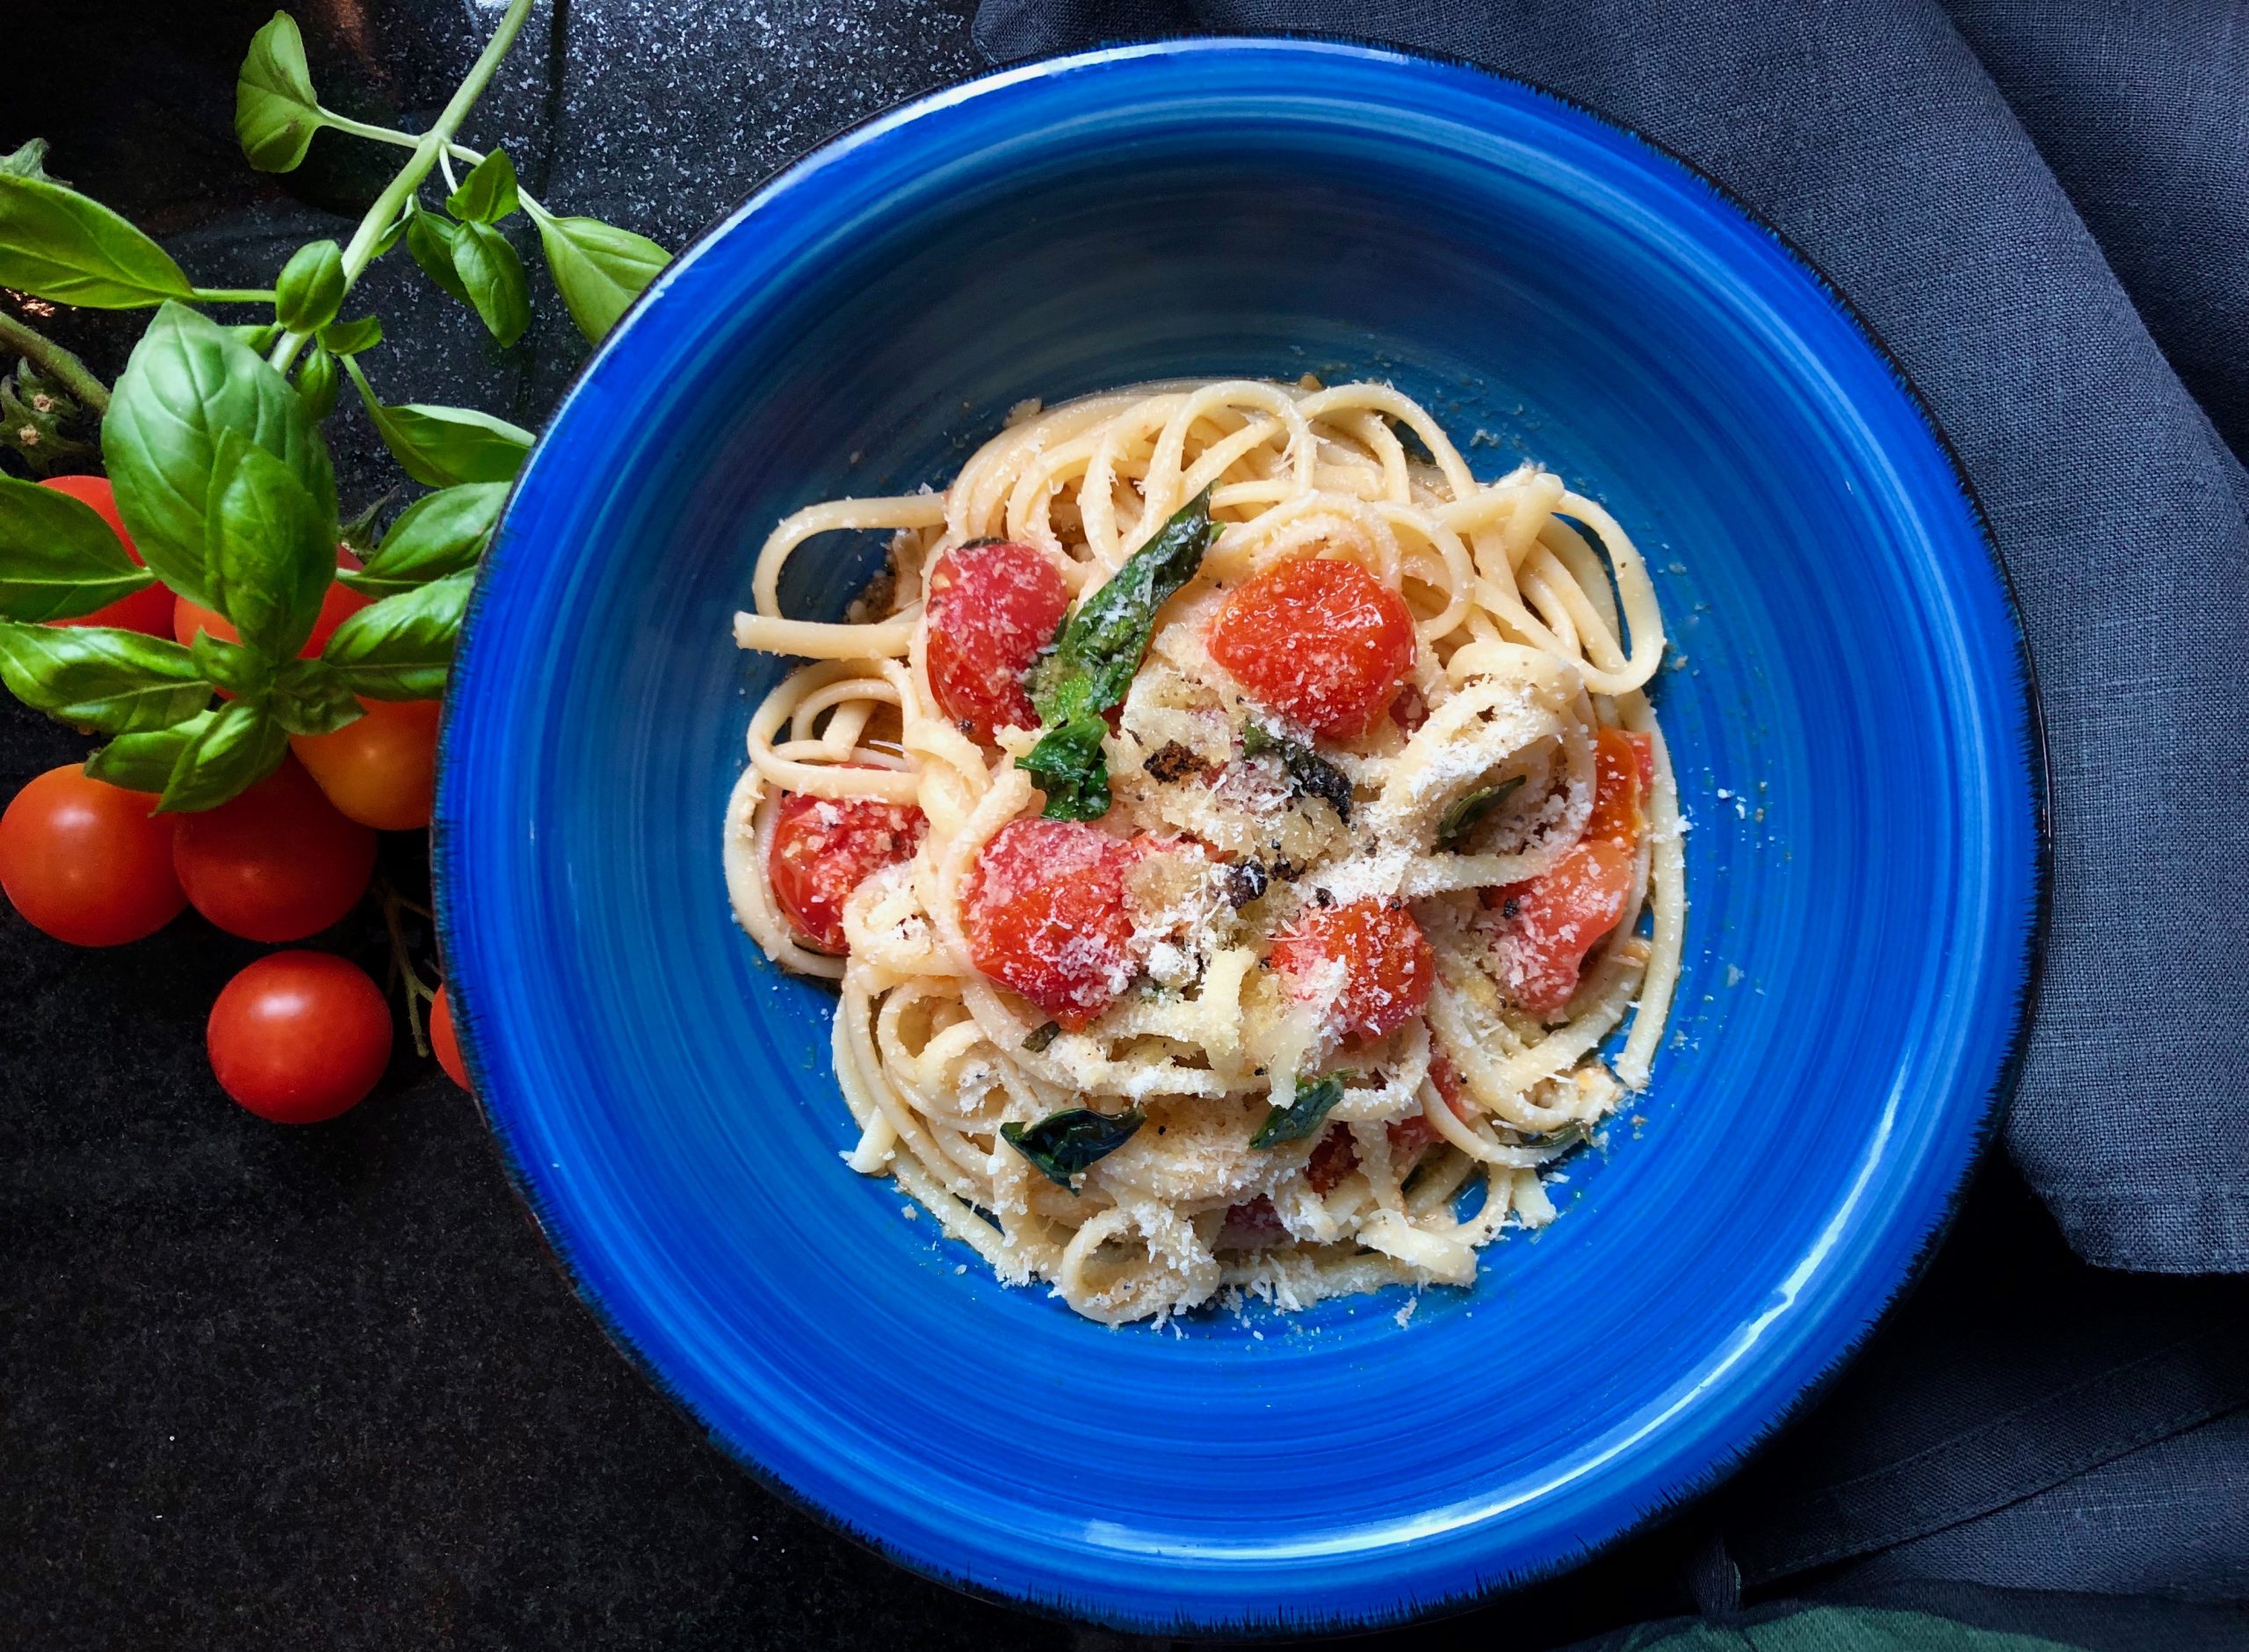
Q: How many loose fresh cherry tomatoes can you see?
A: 7